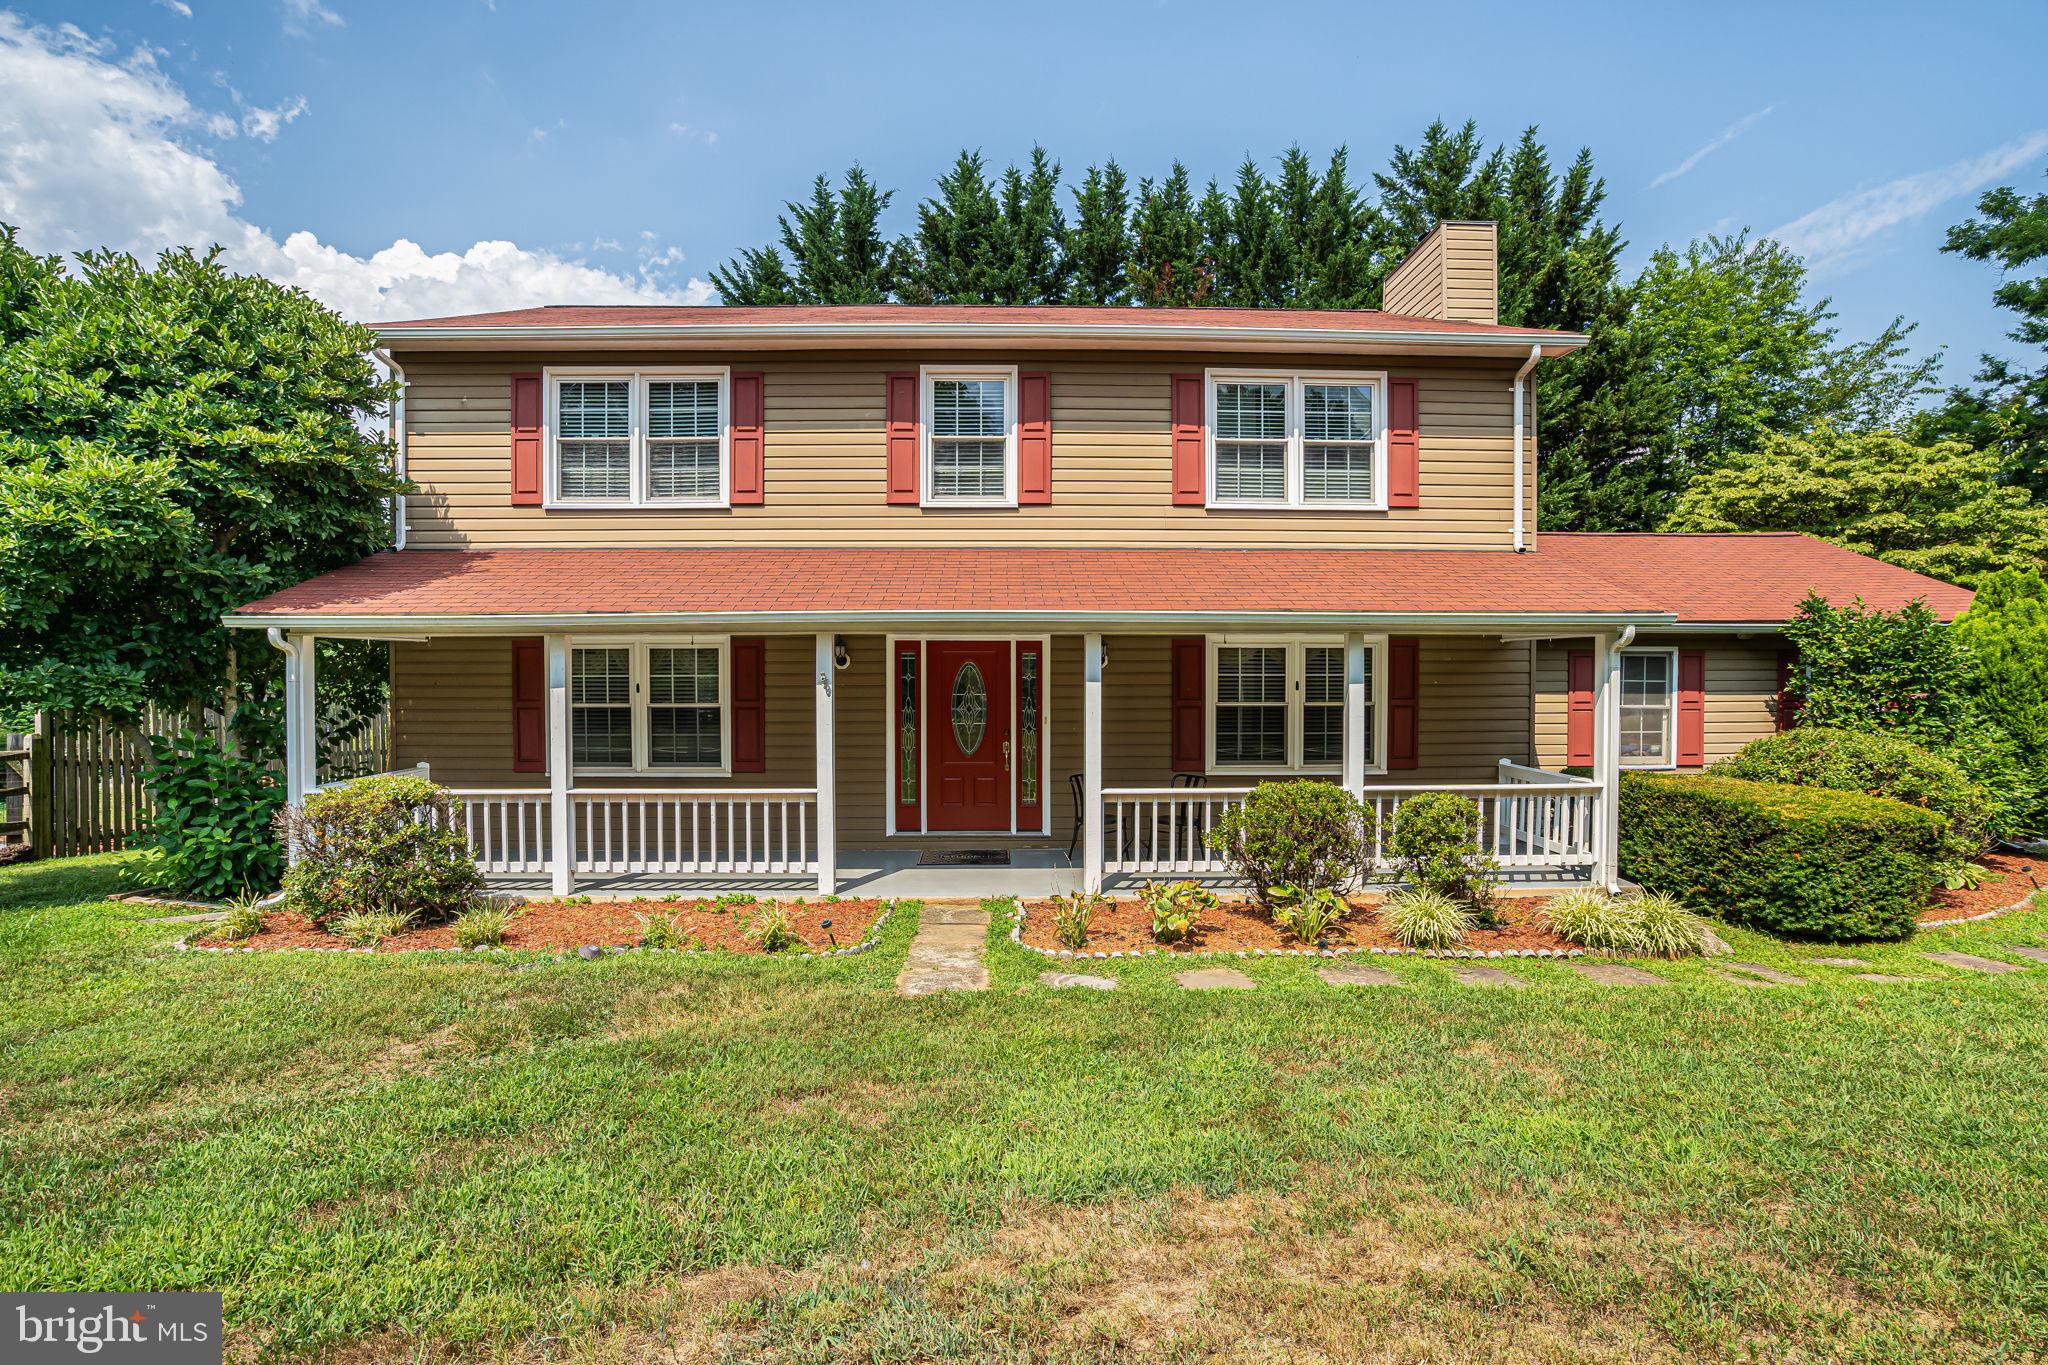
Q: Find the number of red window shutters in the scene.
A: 13